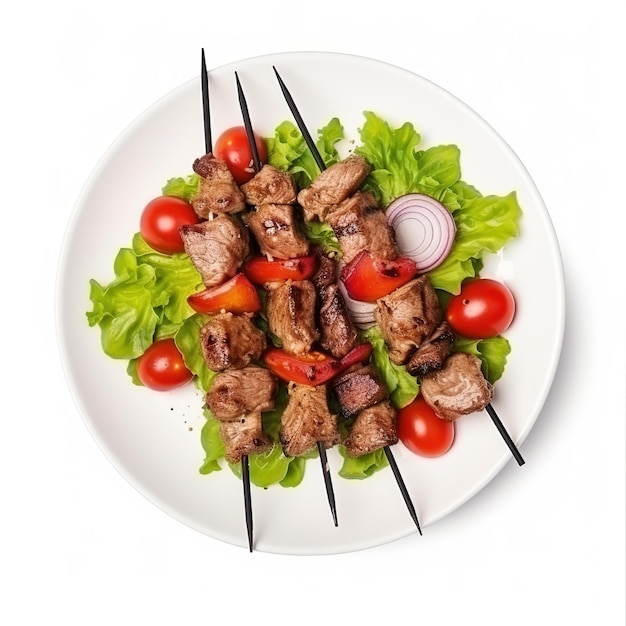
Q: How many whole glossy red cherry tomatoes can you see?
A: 5